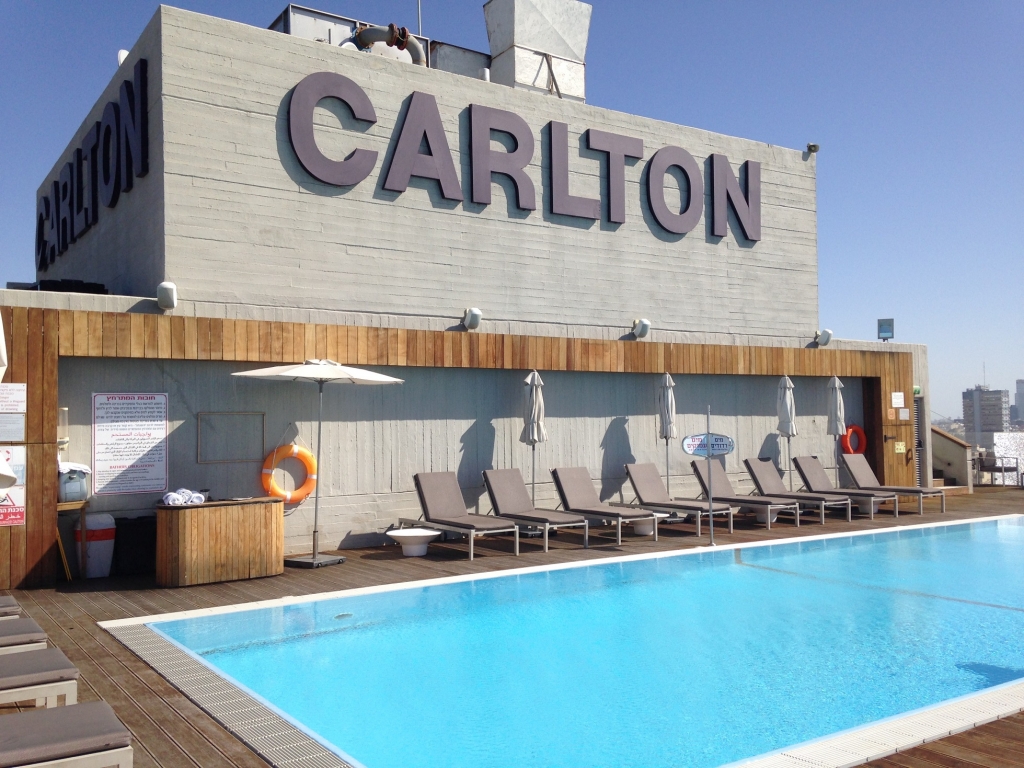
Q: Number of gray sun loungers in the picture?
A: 12